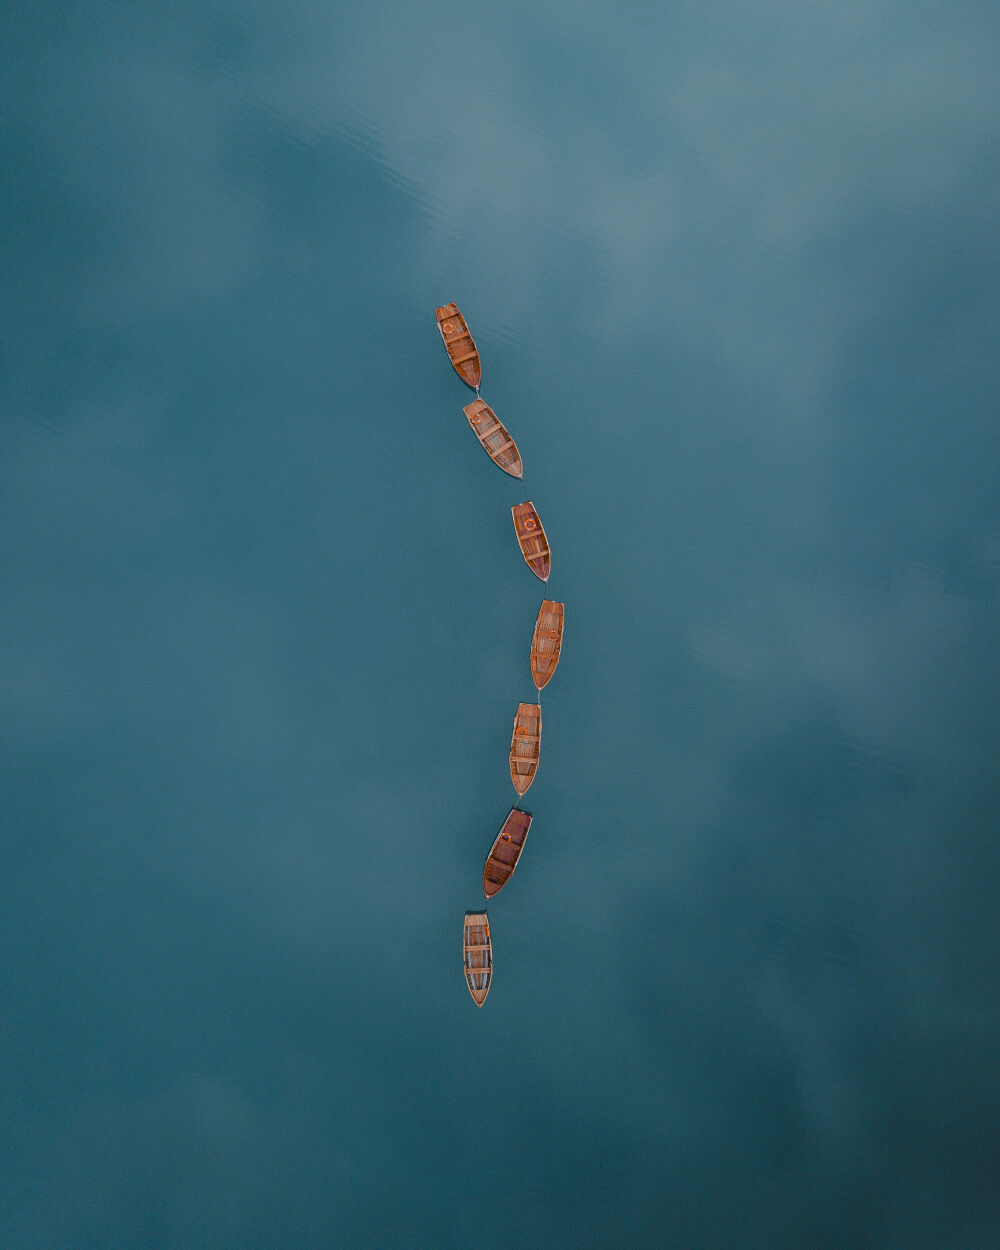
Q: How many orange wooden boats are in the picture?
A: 7